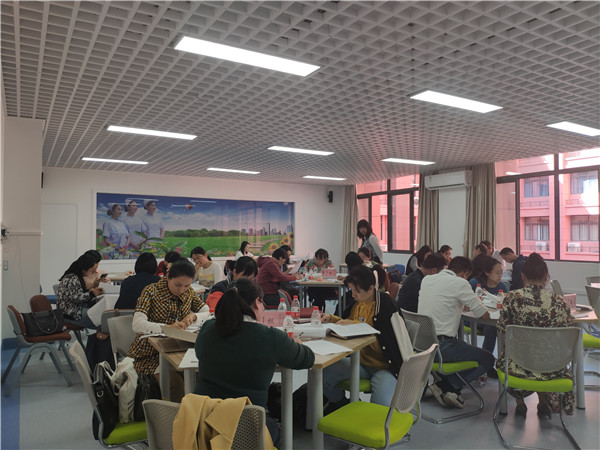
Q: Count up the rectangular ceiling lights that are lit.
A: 9